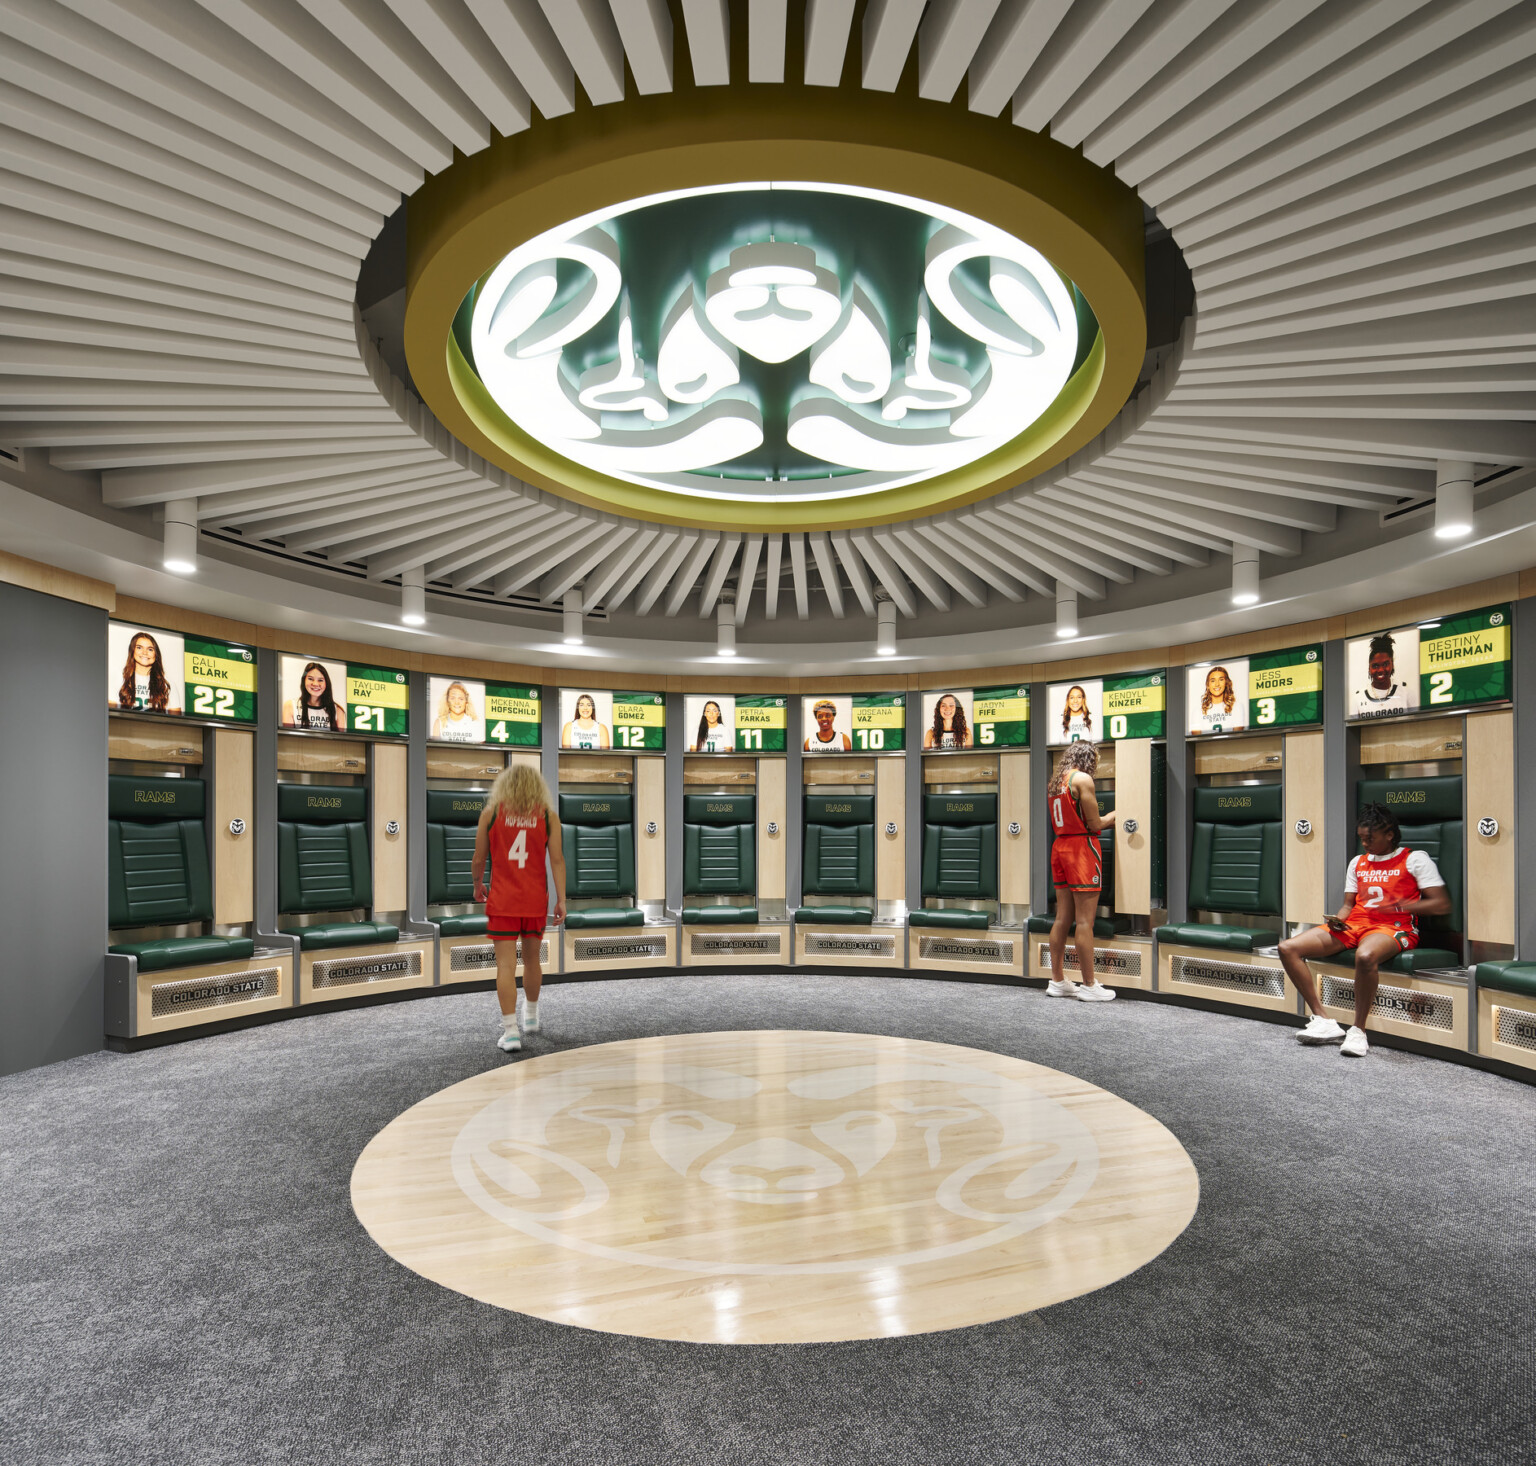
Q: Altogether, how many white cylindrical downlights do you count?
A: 8